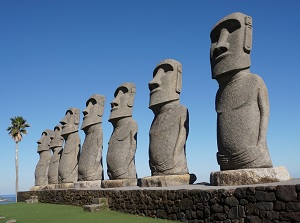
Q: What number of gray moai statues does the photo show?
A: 7